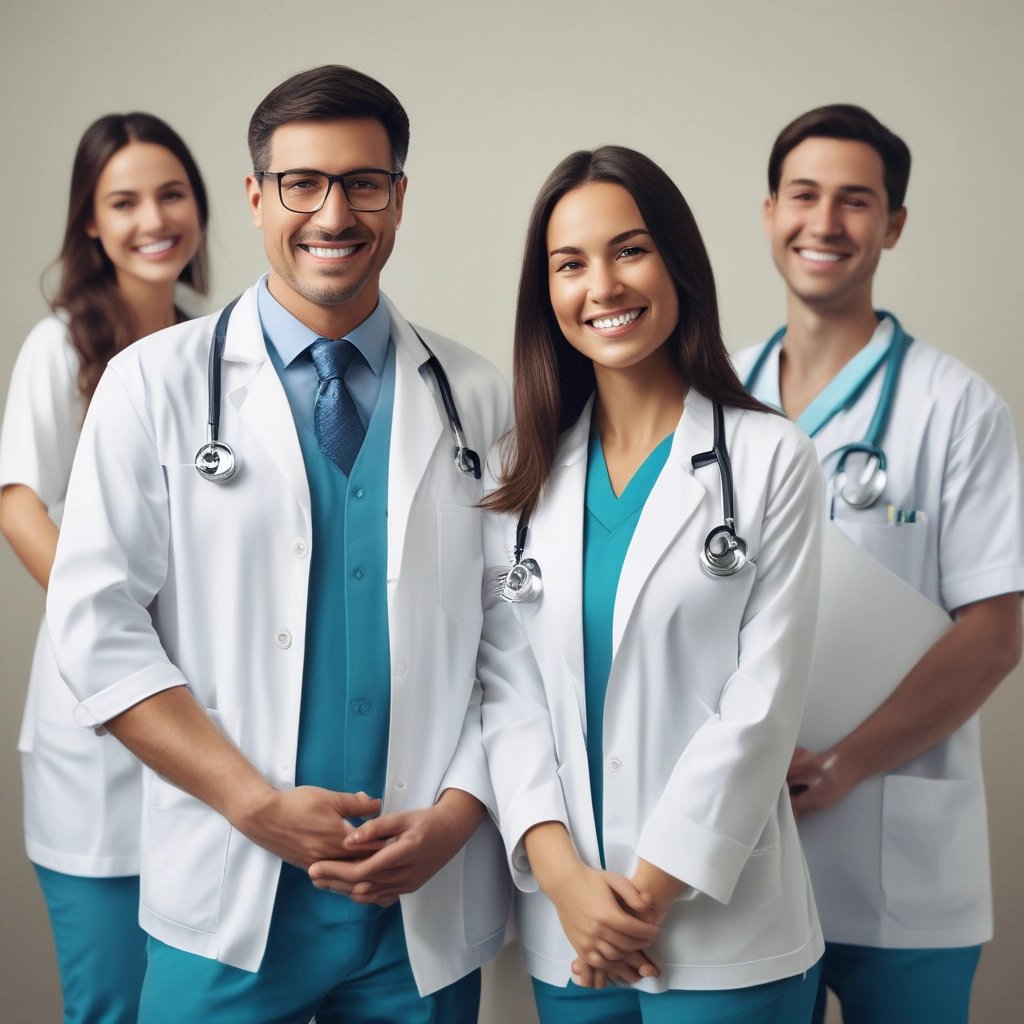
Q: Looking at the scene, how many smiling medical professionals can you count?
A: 4